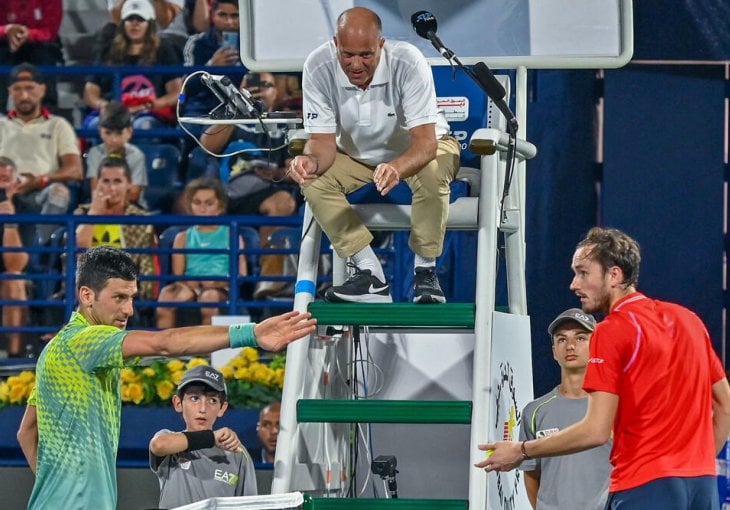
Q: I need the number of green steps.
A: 3